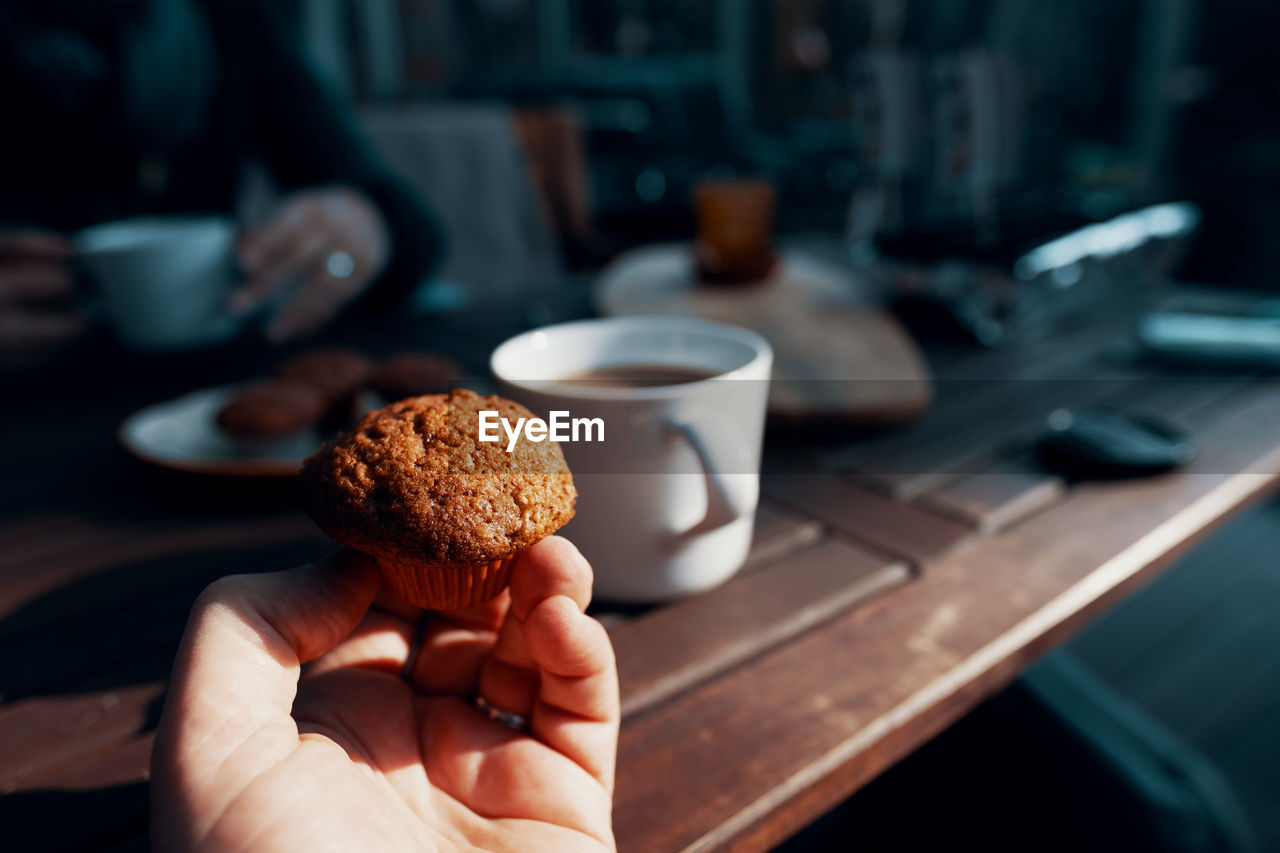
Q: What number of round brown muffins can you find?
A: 4